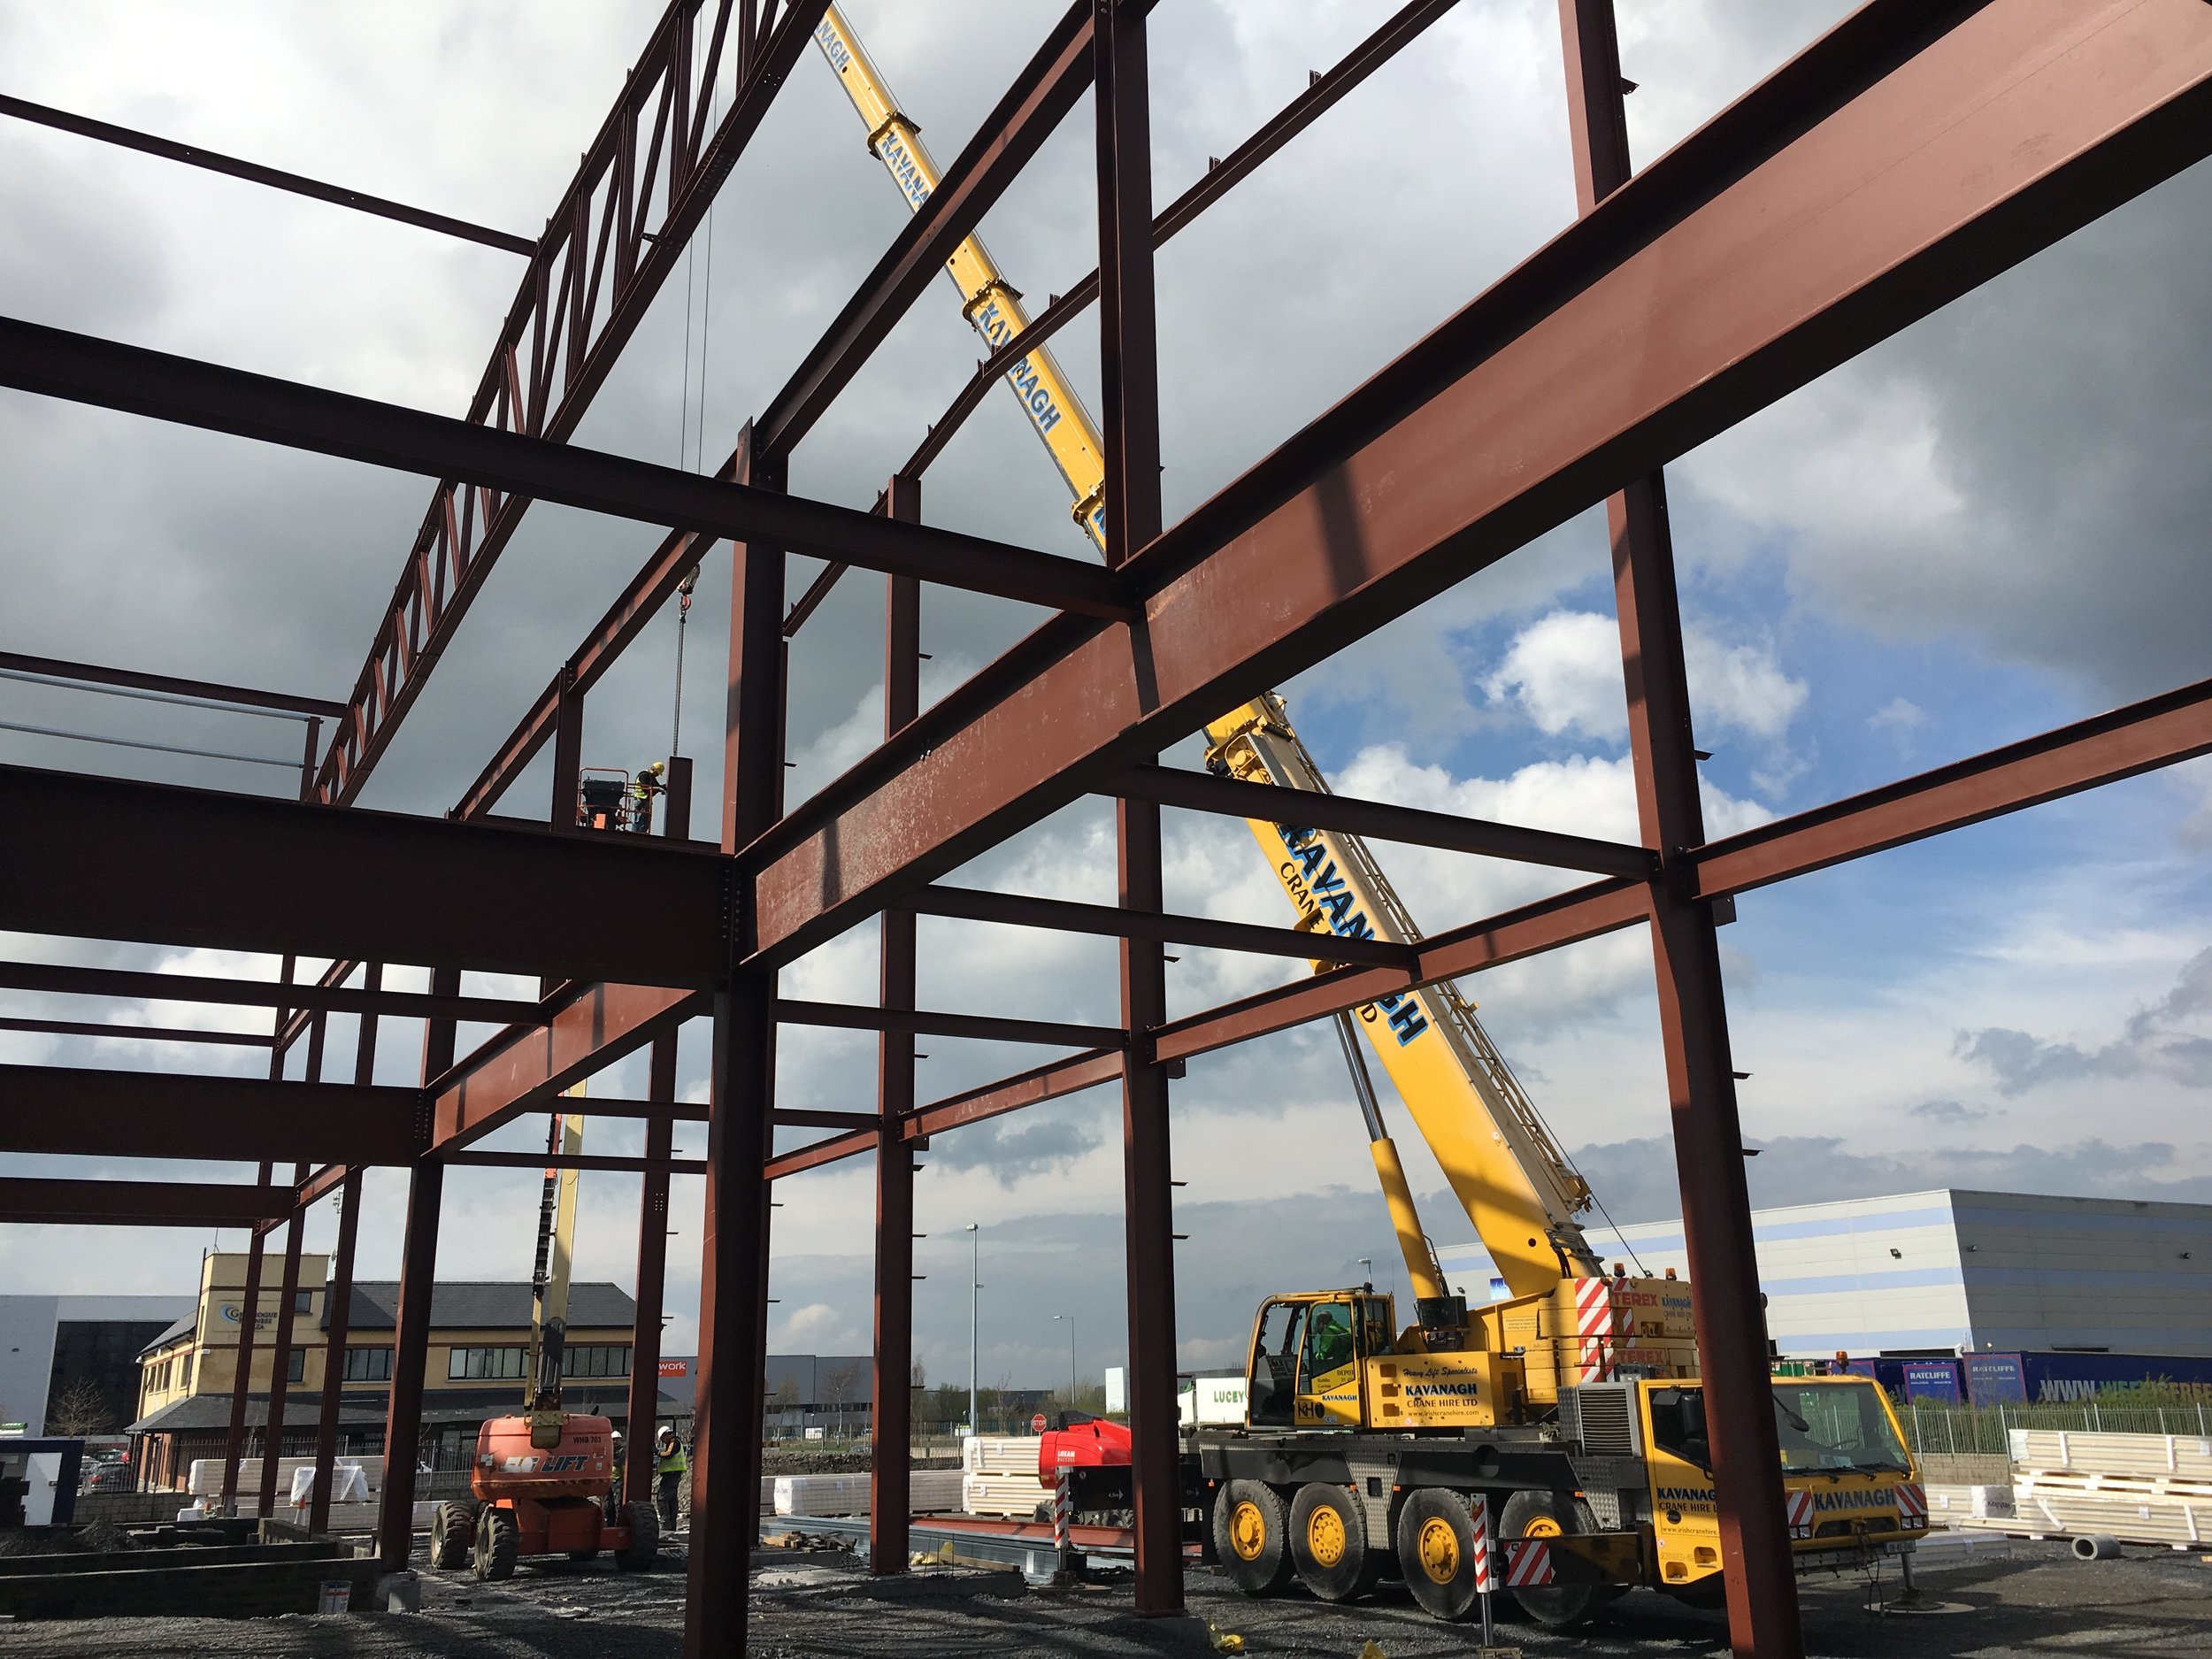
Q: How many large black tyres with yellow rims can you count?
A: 4